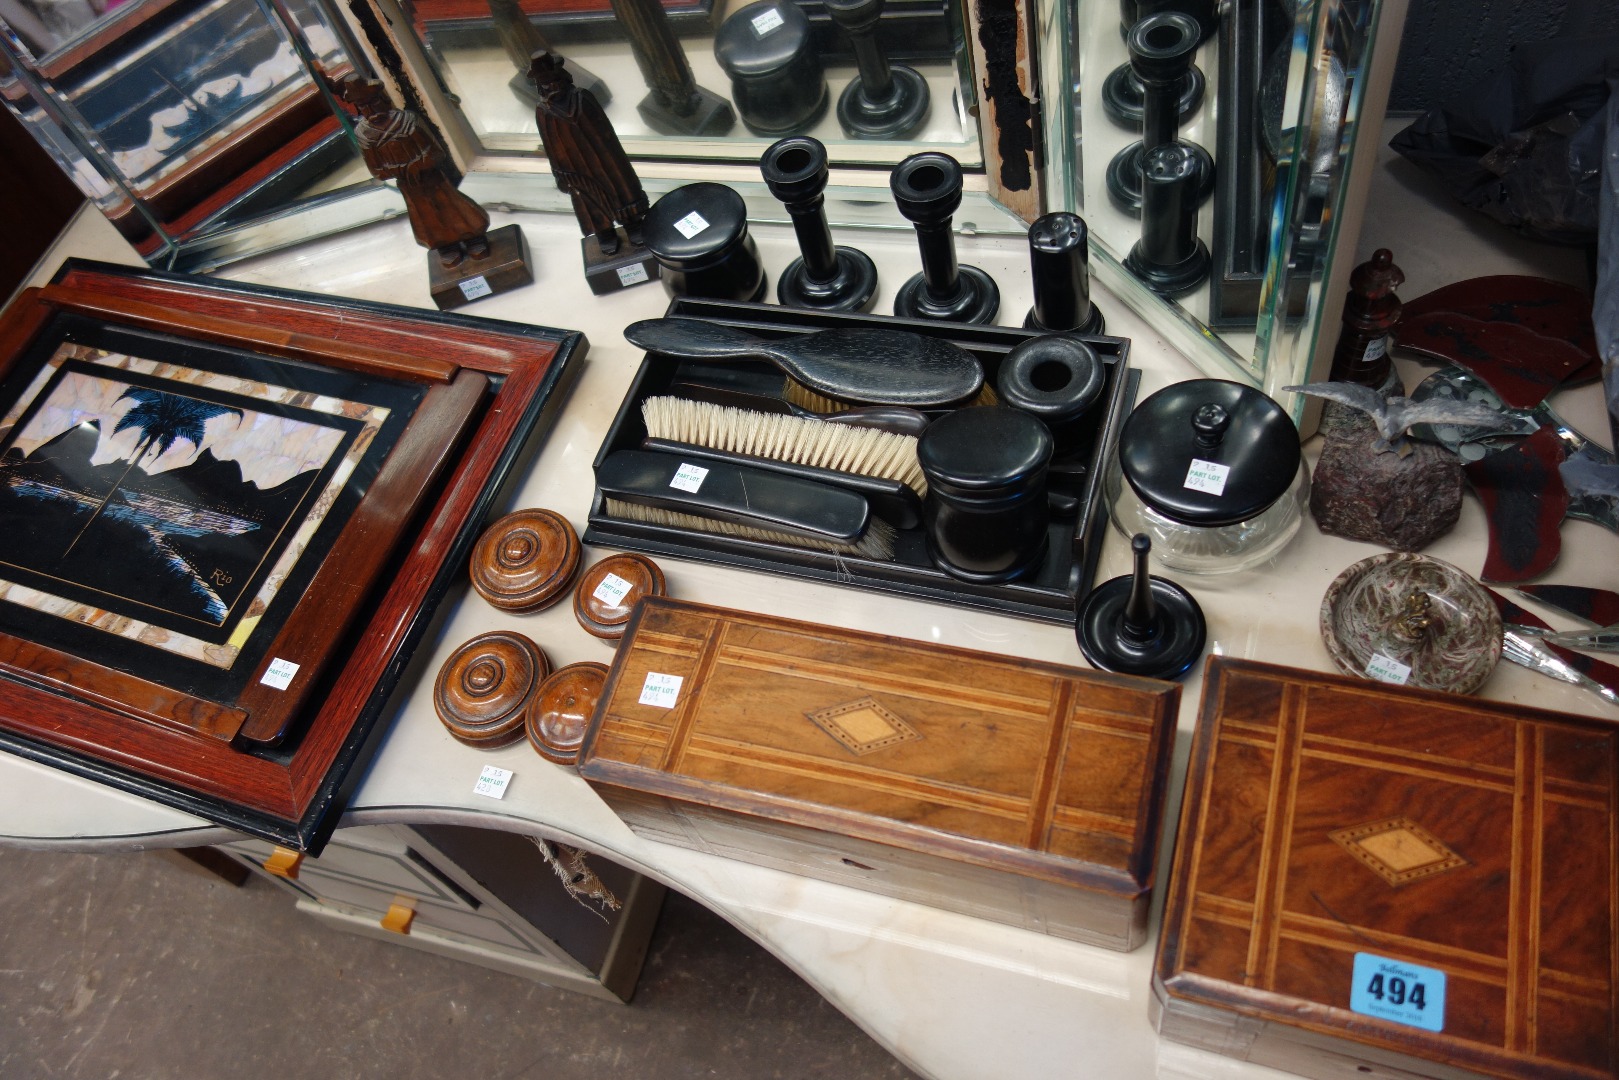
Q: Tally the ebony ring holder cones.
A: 1